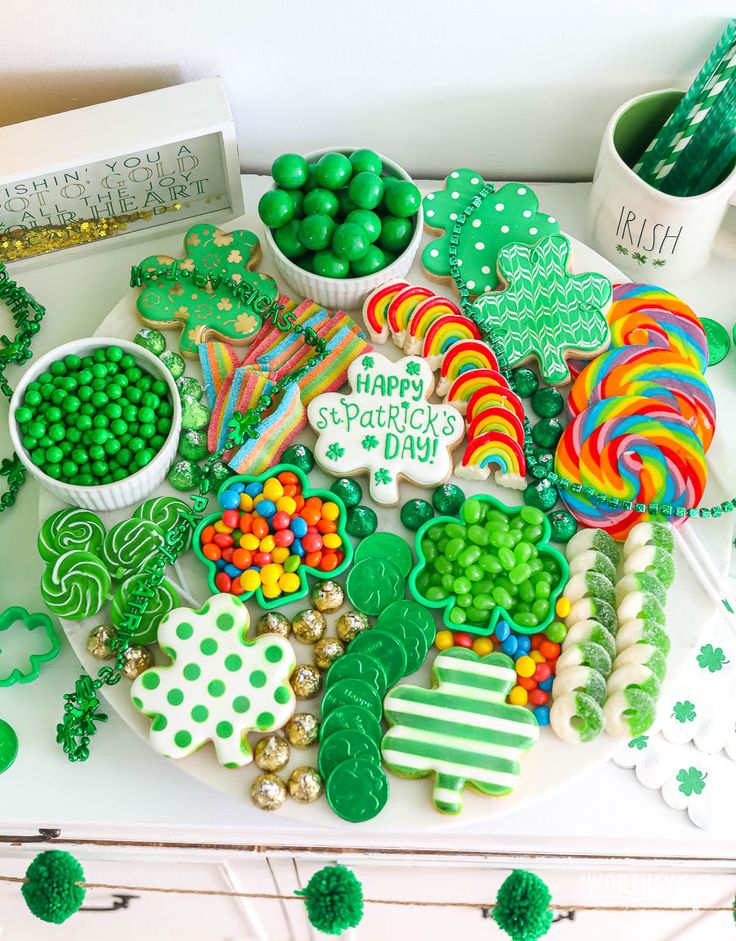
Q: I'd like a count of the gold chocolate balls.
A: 12